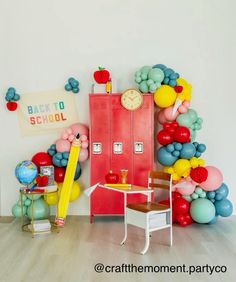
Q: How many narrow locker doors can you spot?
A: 3